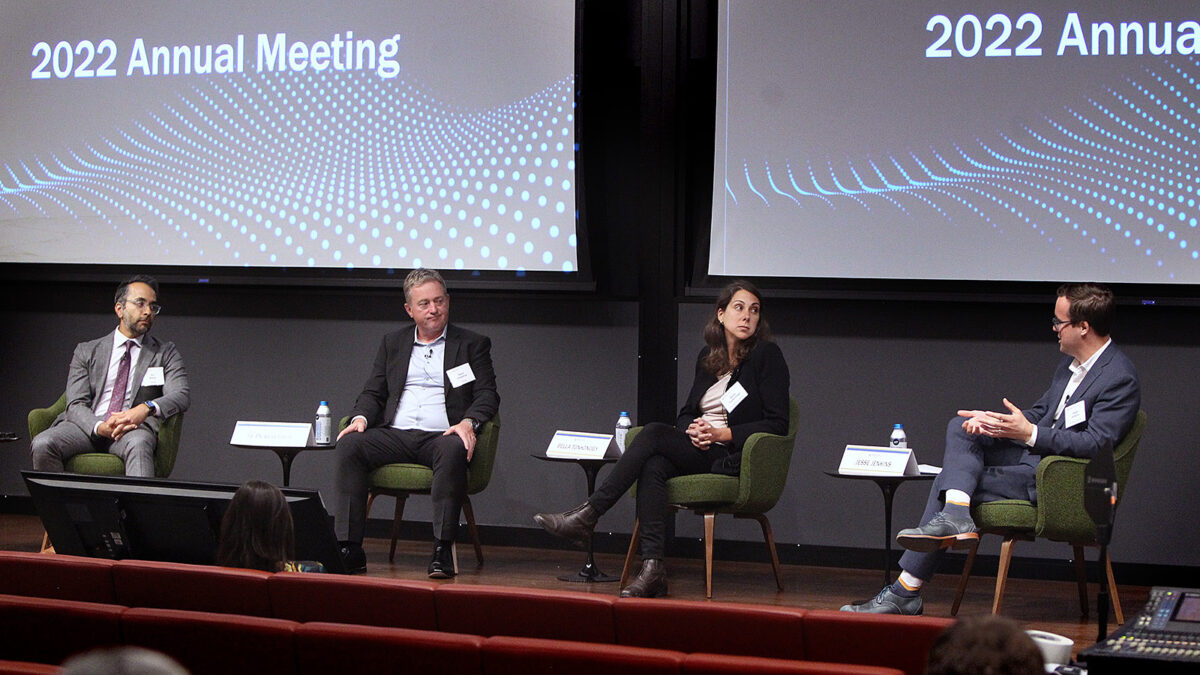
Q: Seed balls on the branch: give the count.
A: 0